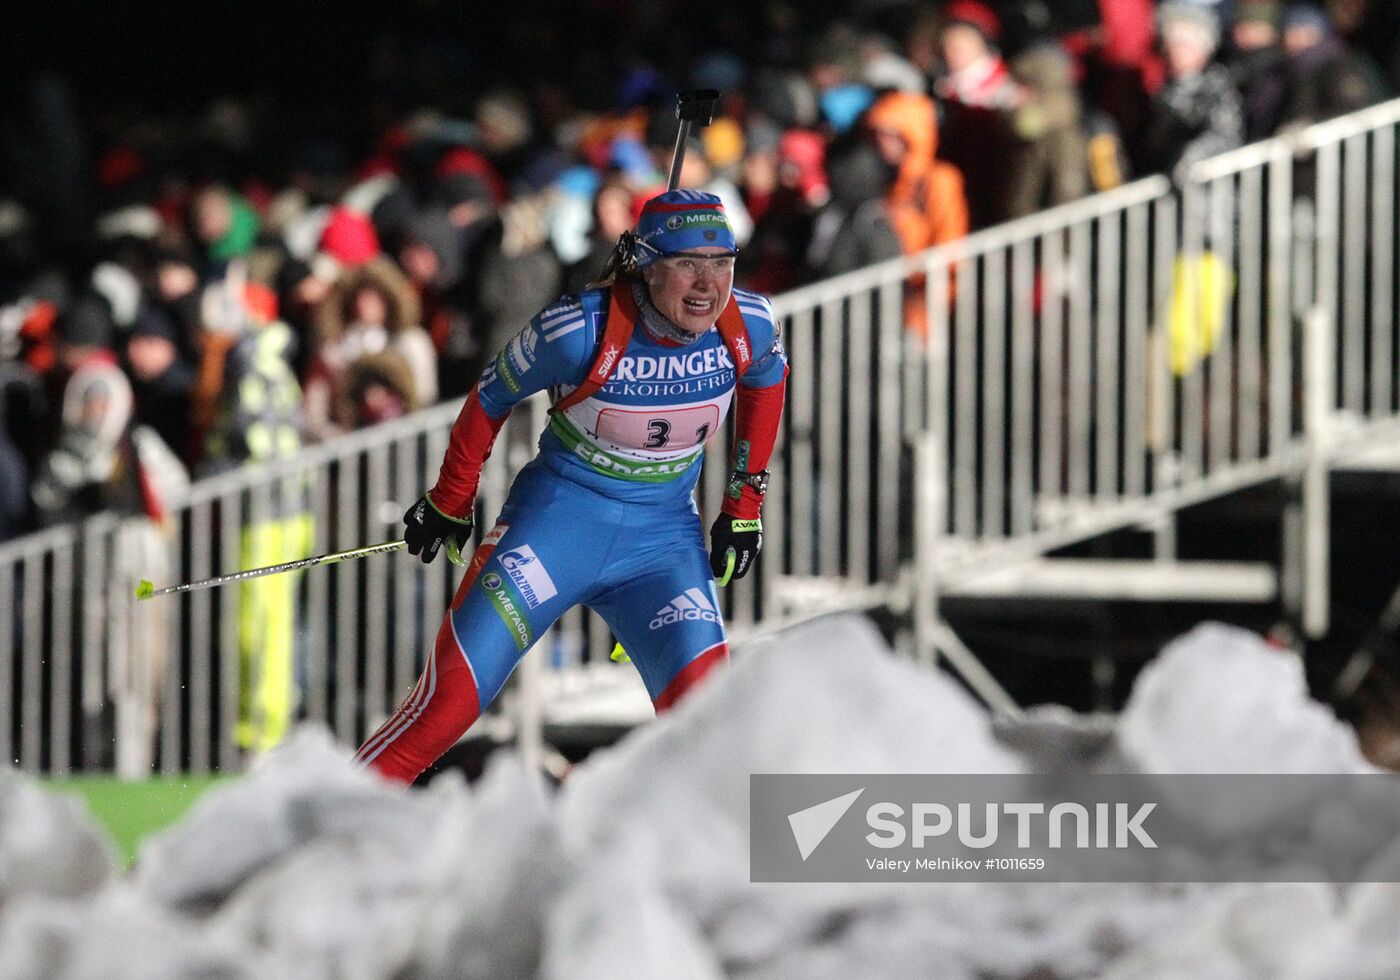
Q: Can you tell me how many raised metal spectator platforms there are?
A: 1